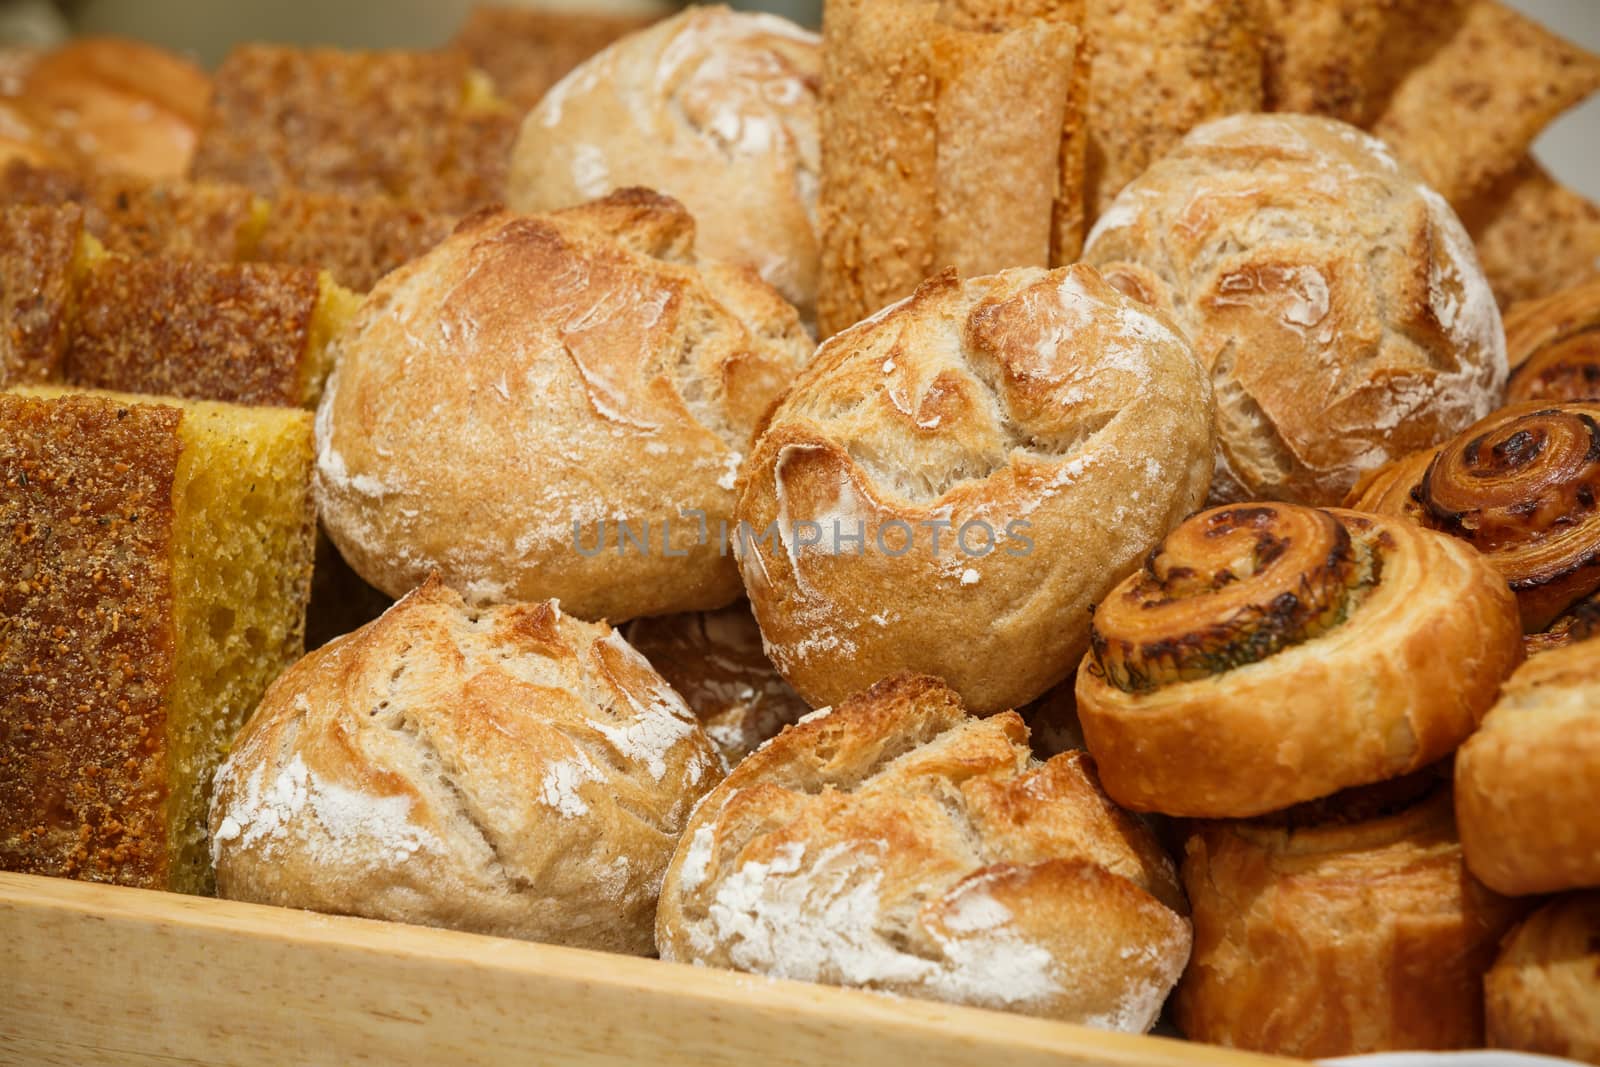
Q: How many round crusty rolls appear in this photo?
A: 6